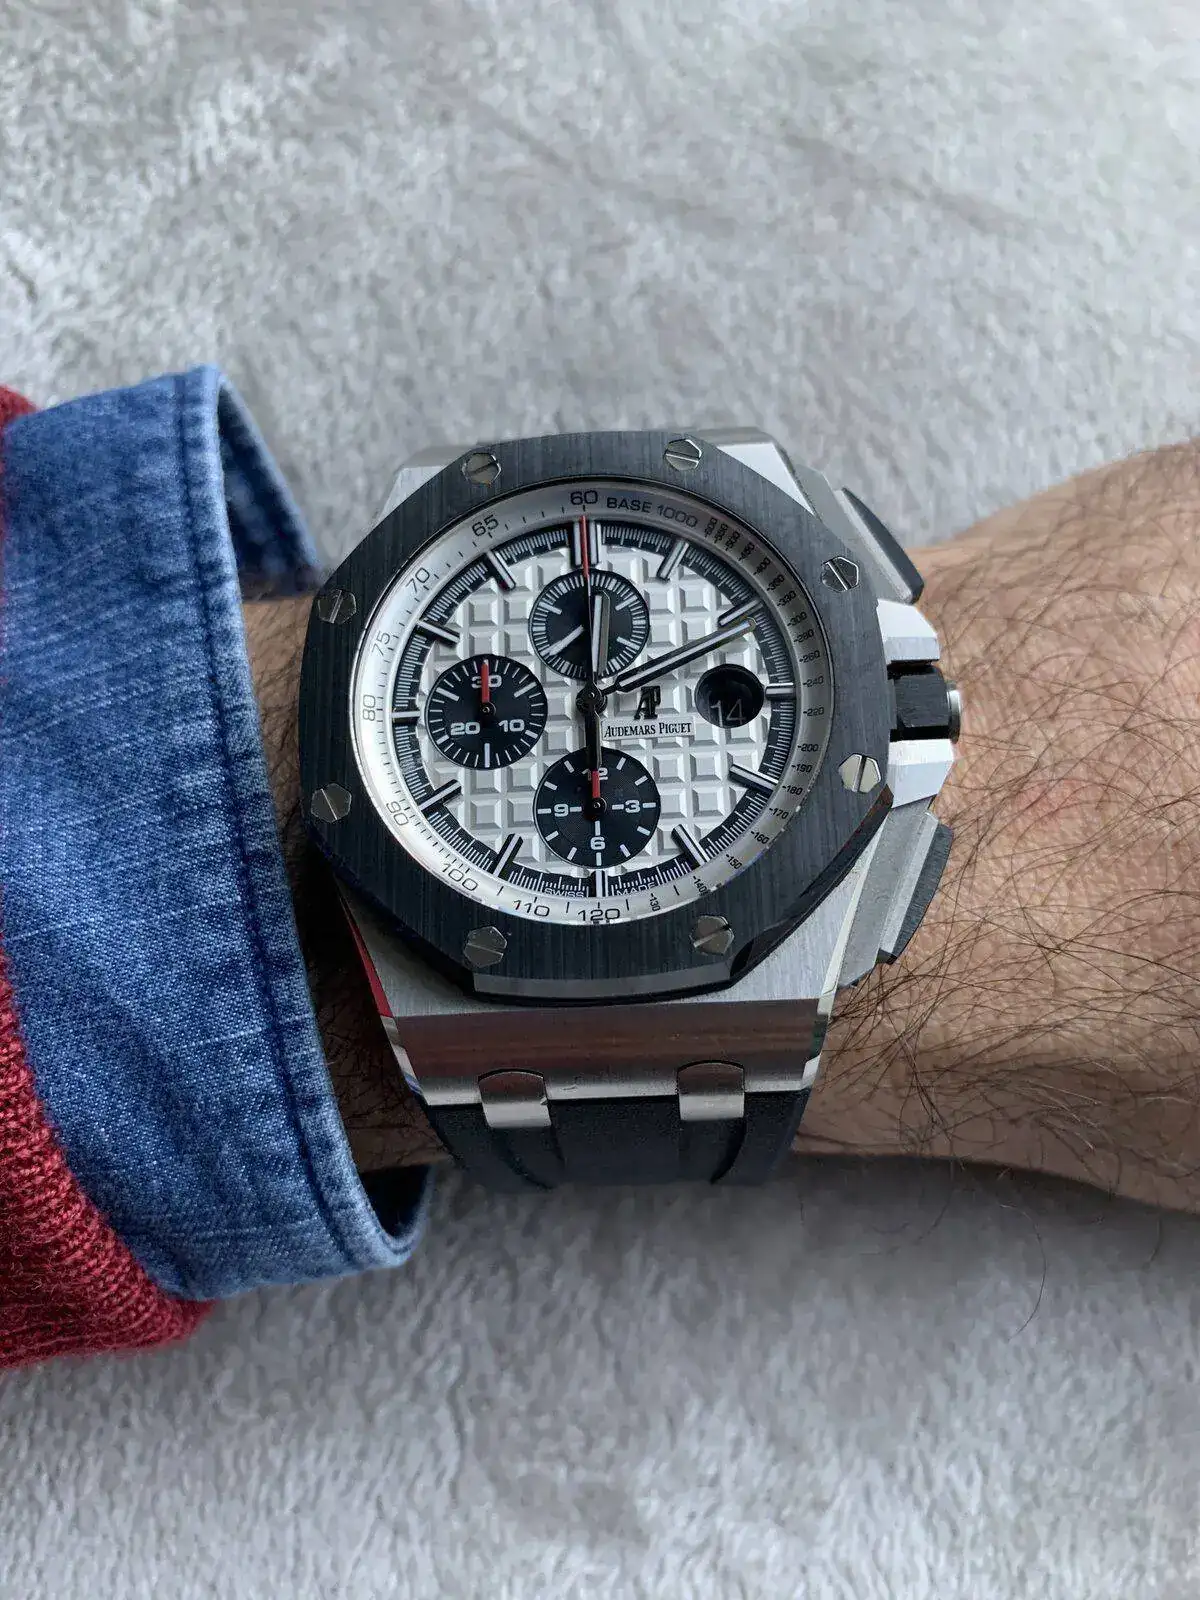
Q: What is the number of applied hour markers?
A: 12